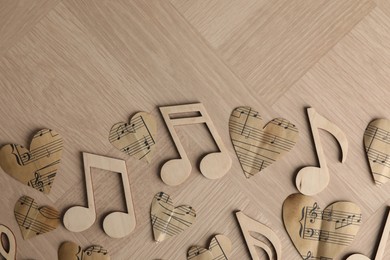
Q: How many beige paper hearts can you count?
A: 9